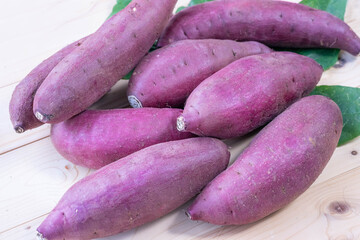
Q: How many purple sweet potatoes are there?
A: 8